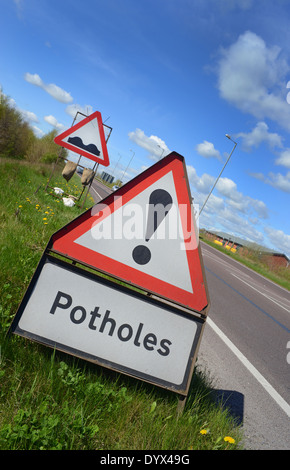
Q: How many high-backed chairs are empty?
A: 0